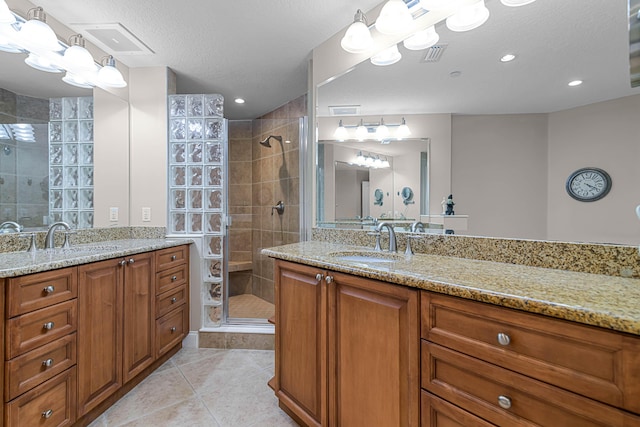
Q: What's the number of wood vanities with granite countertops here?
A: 2